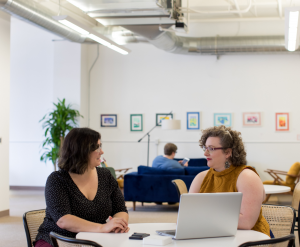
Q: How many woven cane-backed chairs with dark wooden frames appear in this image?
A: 4